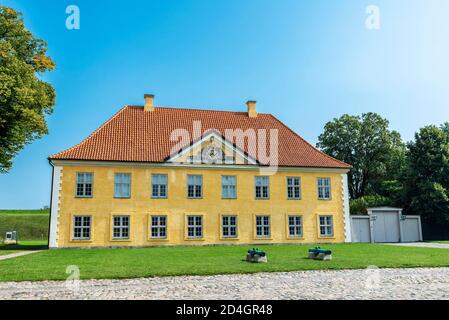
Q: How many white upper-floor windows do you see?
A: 8